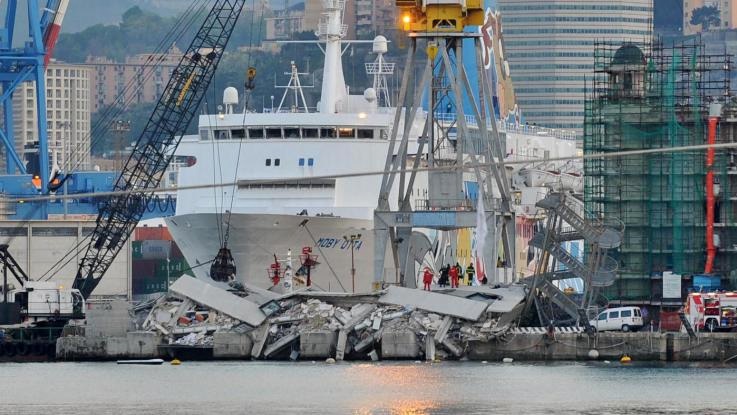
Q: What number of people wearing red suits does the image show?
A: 2